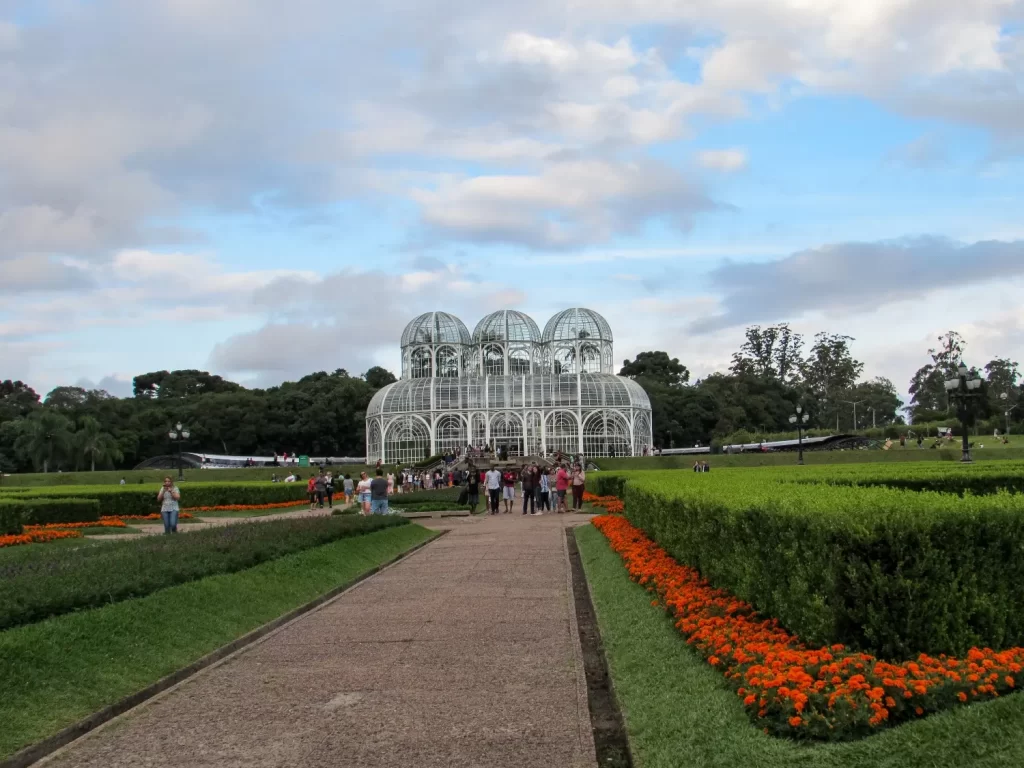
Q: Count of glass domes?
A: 3